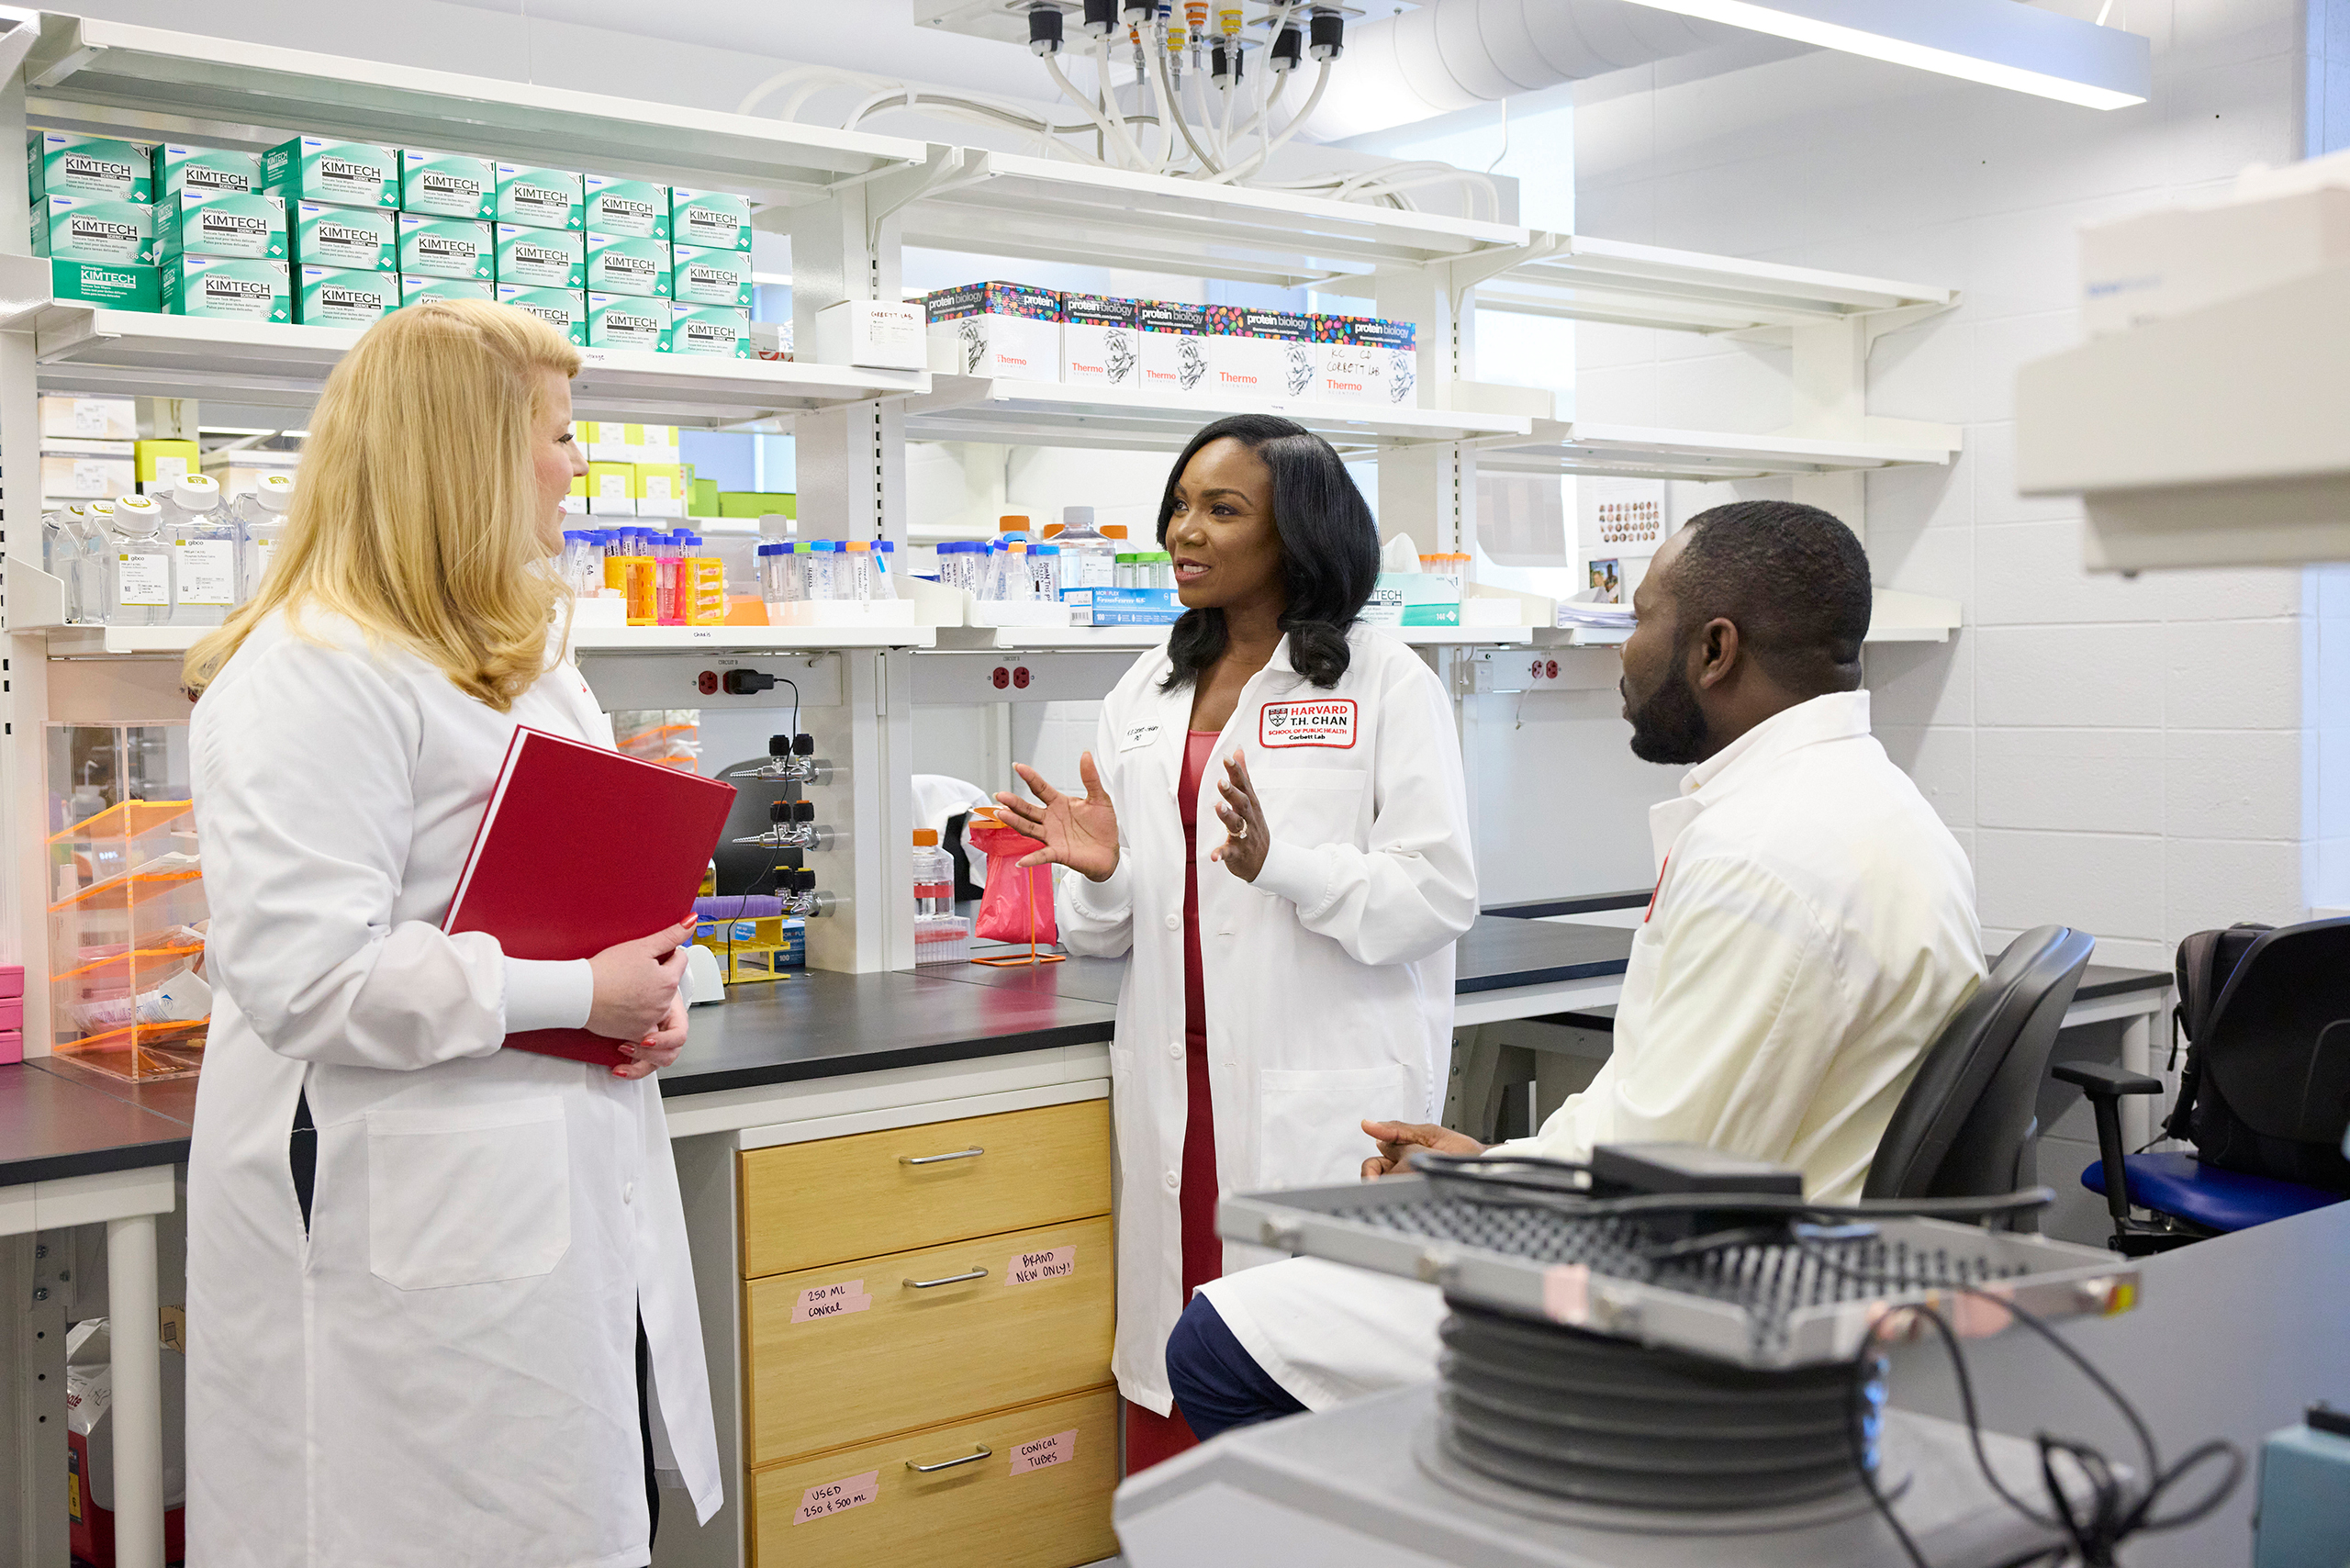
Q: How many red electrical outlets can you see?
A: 6